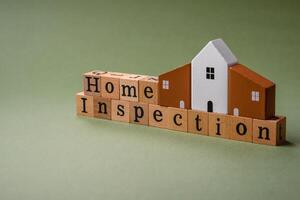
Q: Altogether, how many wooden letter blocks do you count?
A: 14